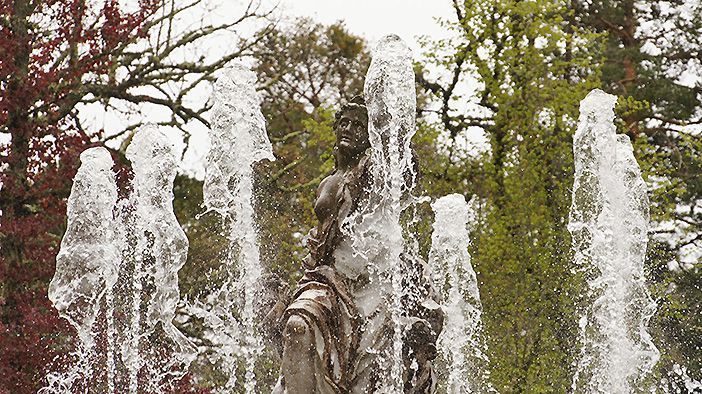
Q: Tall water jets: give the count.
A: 6